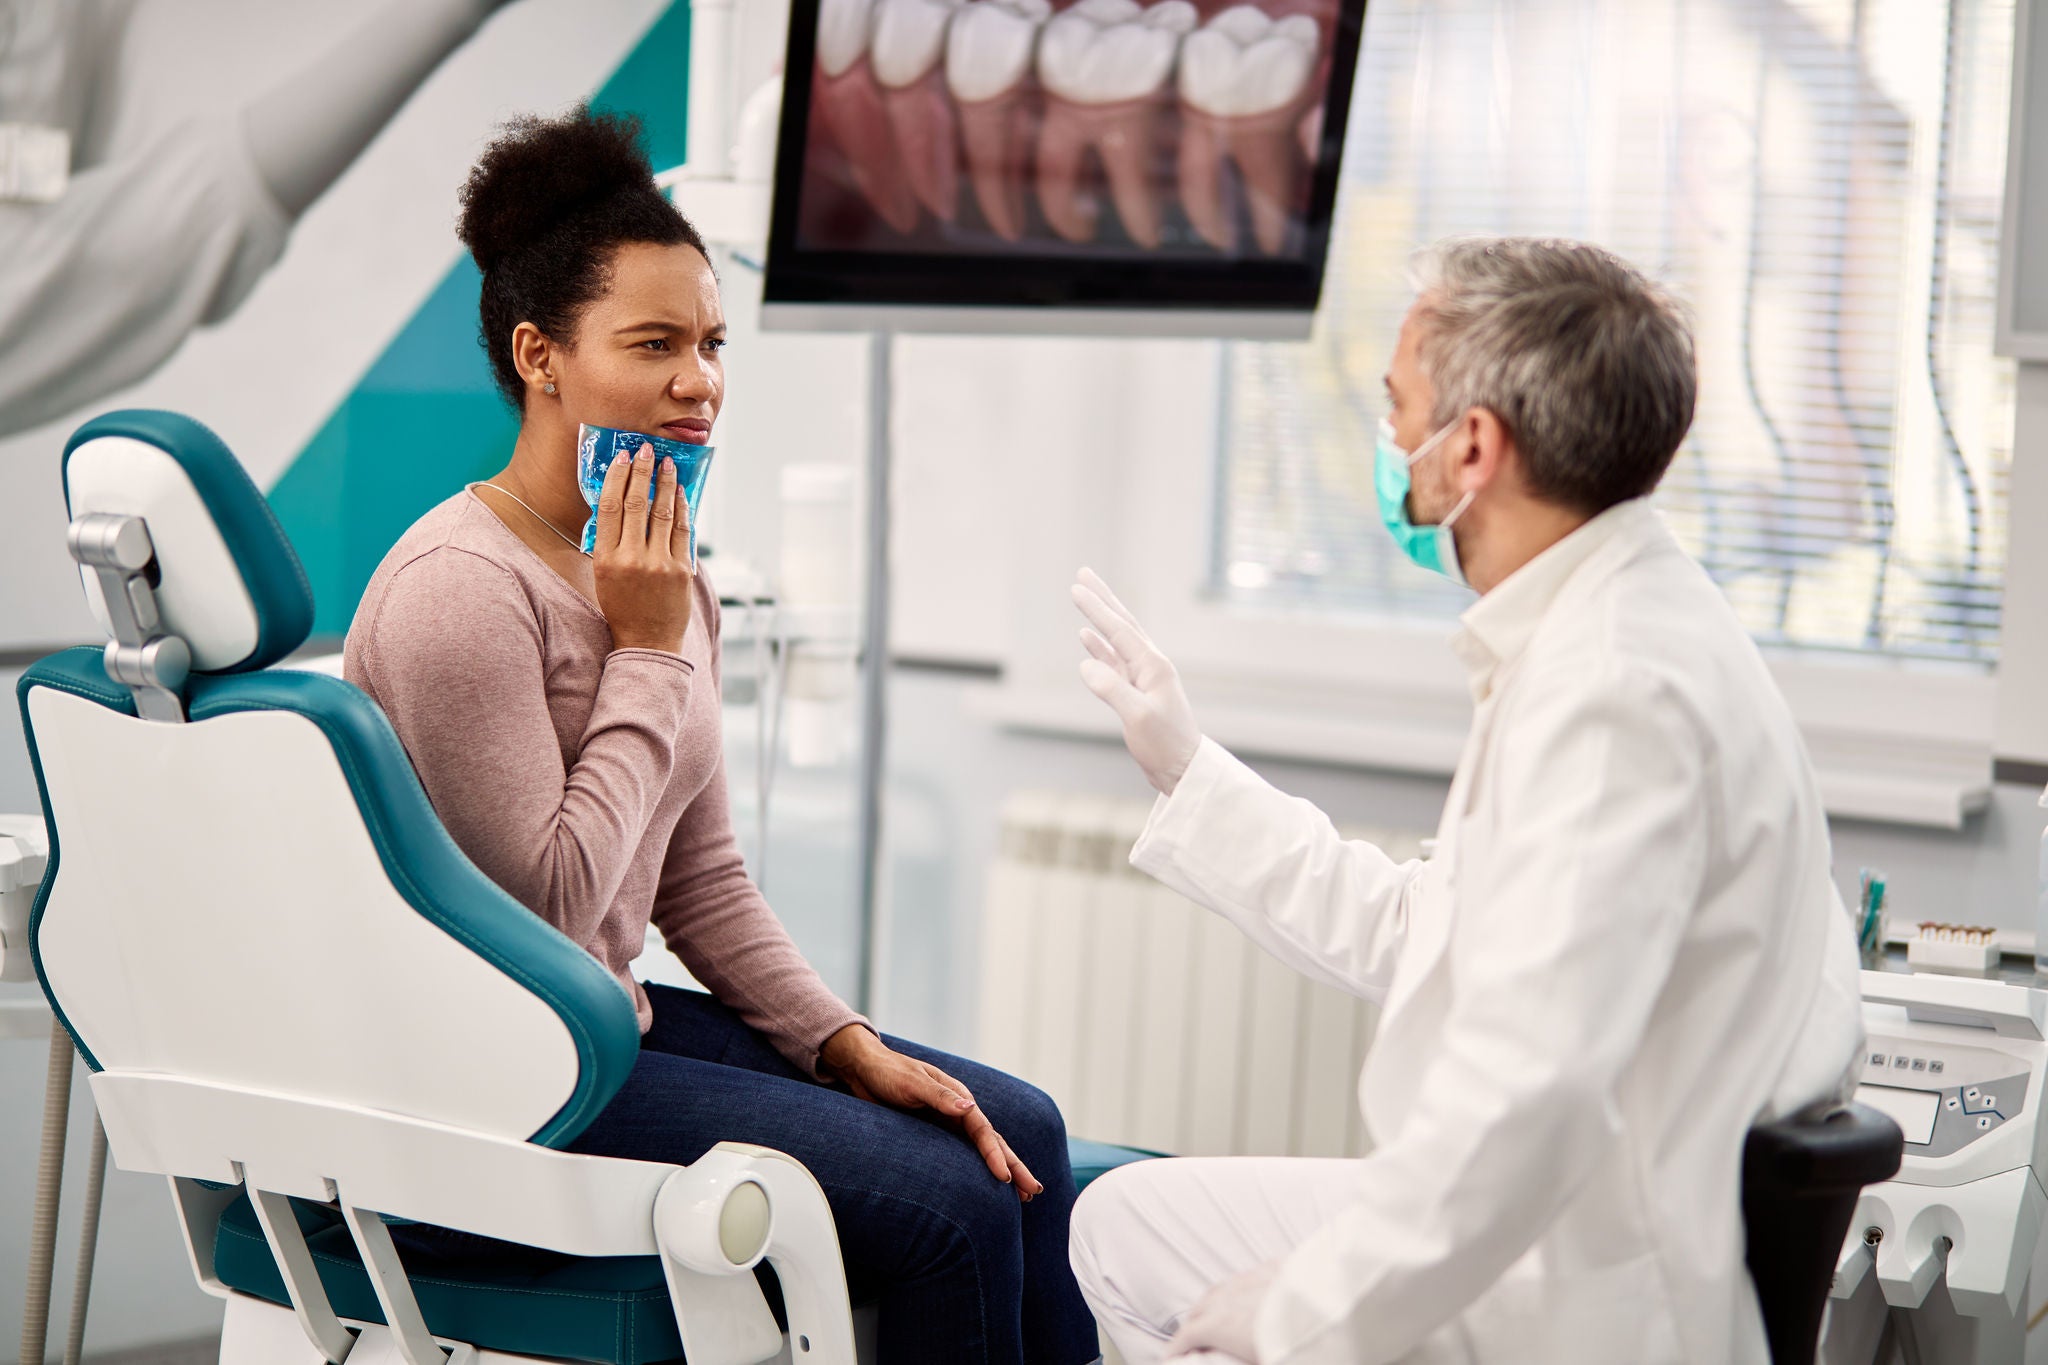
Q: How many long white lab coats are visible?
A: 1